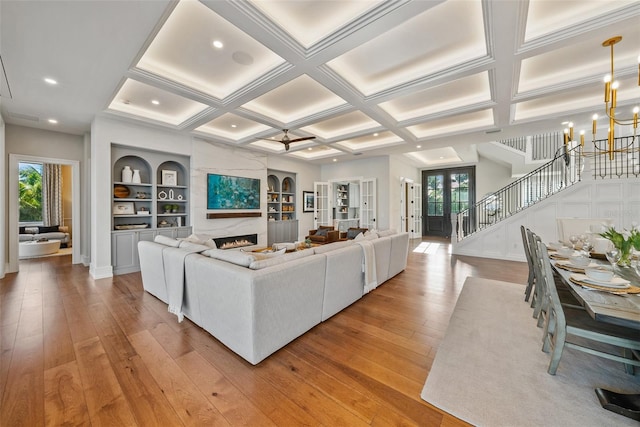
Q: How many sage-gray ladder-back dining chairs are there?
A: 4